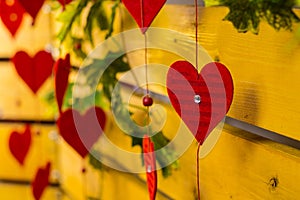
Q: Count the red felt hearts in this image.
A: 11